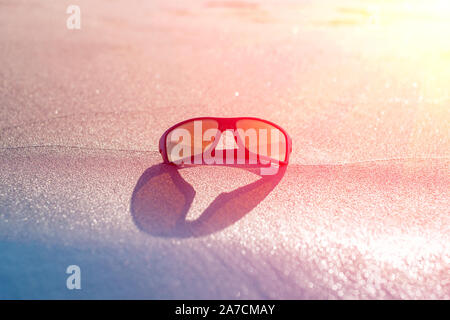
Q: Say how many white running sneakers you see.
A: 0